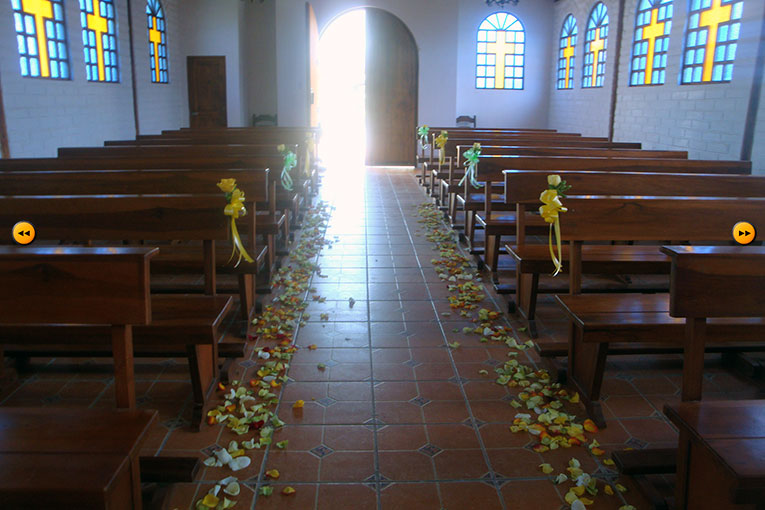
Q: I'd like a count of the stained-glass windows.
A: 8